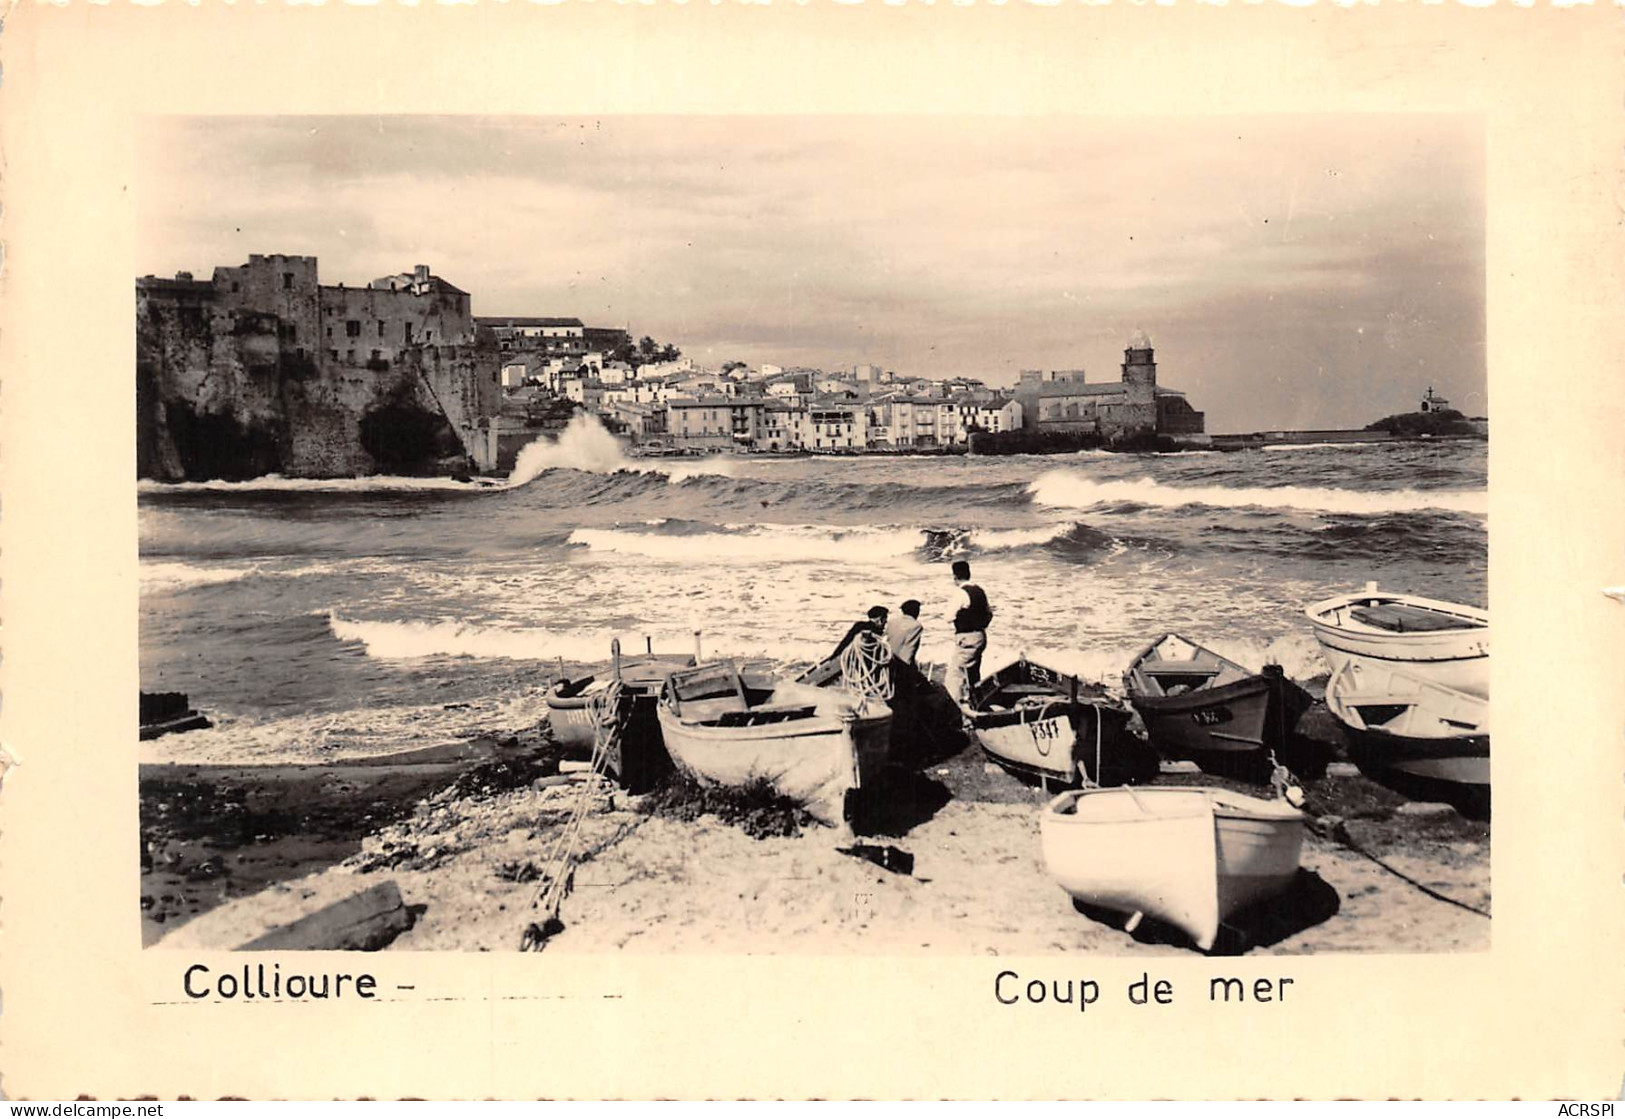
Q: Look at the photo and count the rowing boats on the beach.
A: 8